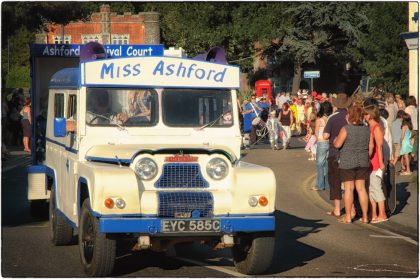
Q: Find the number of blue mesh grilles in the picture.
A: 2